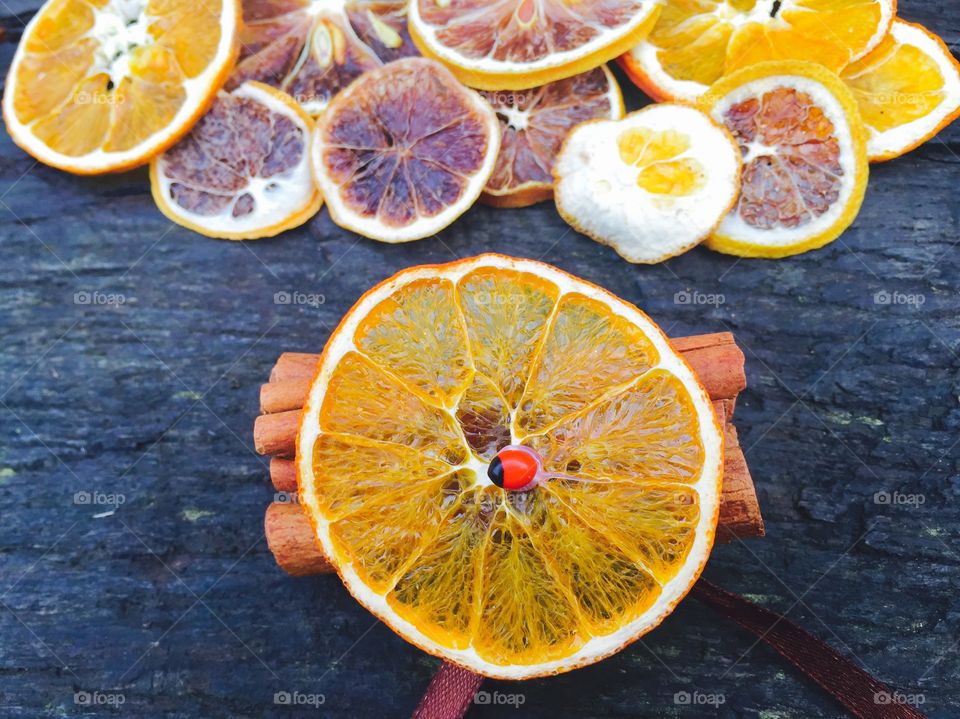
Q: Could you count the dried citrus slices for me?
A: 11